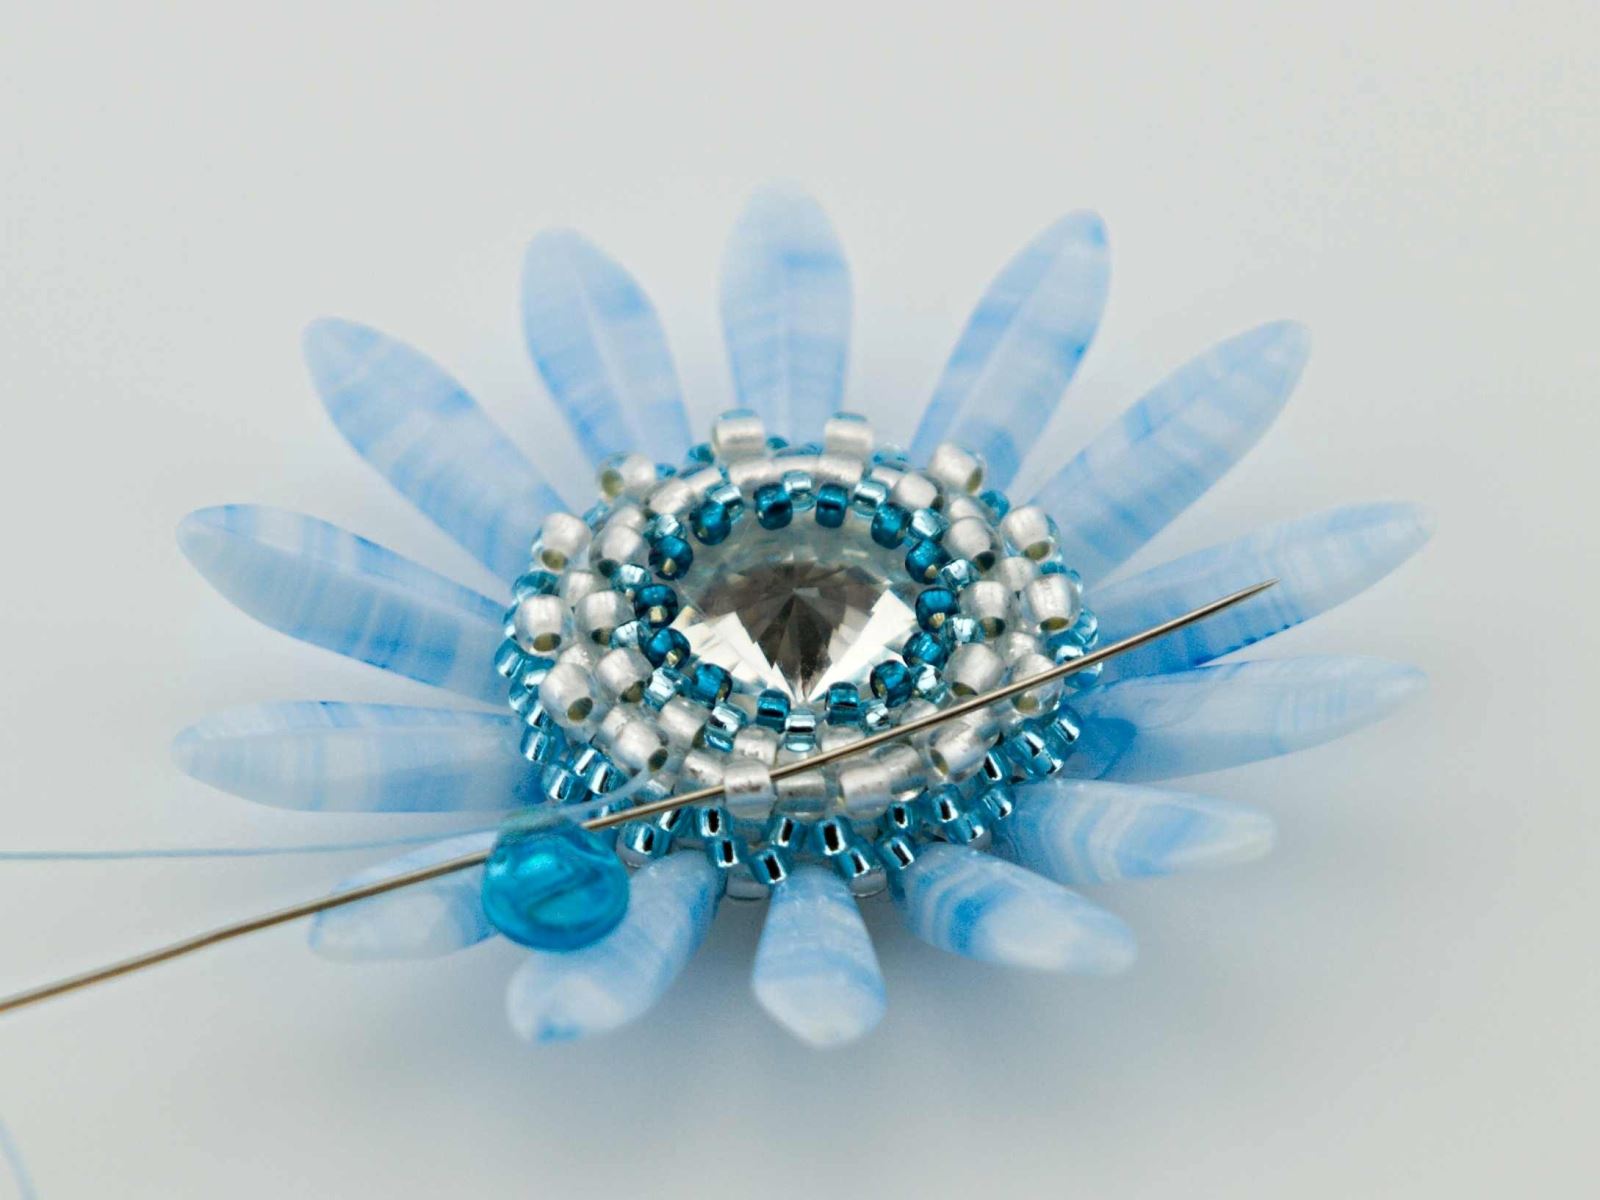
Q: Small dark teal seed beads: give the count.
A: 14